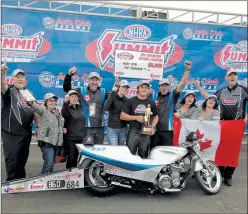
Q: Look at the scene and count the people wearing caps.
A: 10